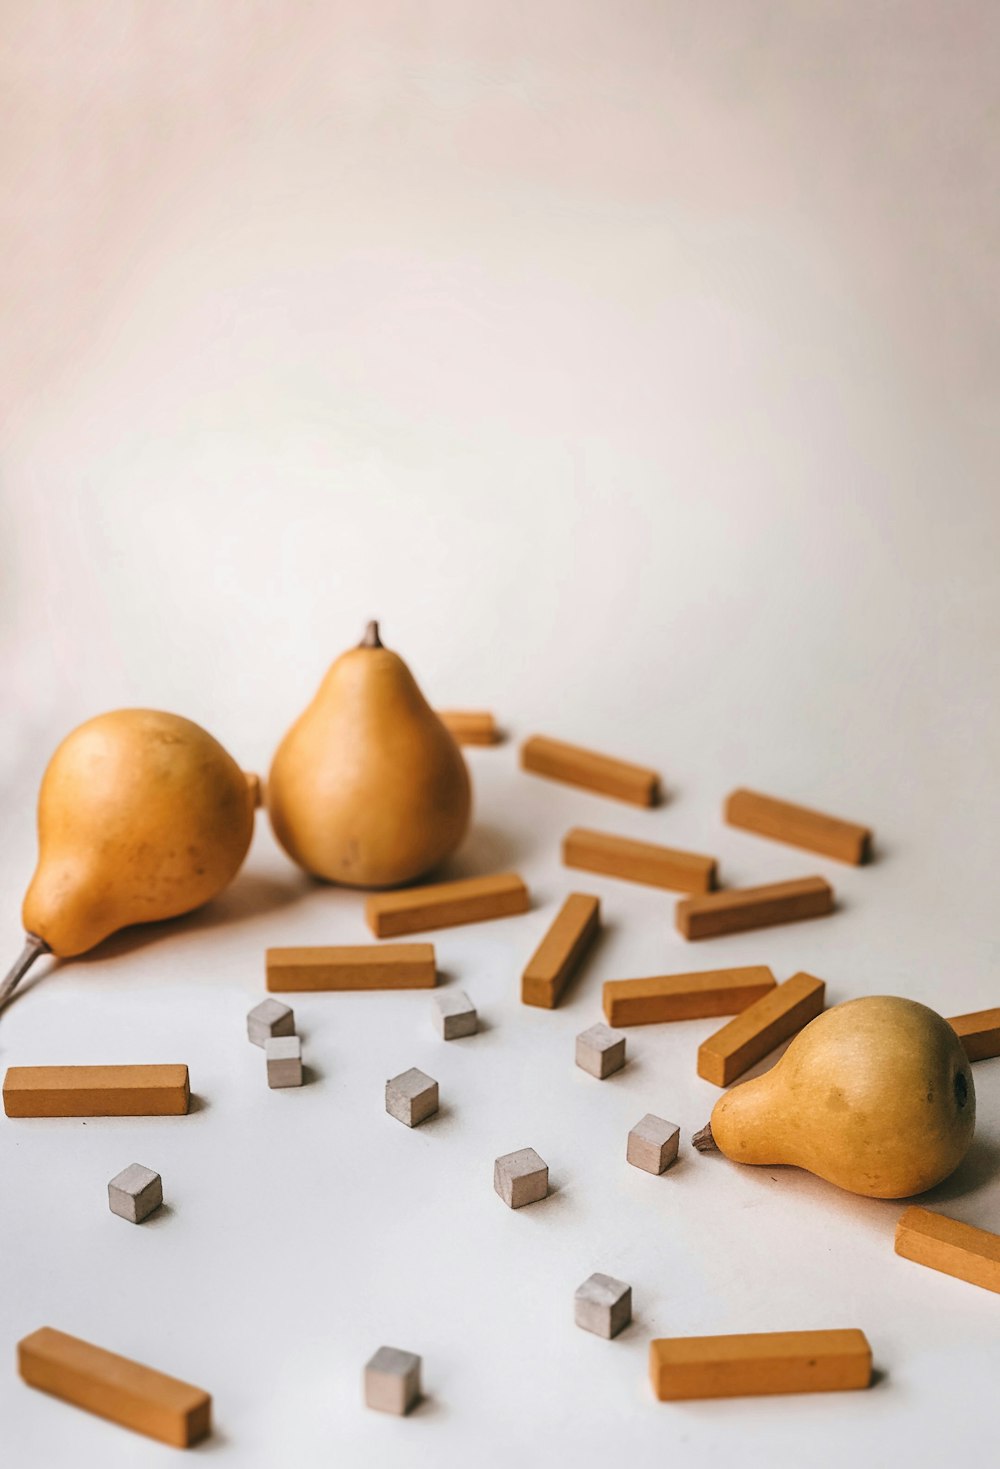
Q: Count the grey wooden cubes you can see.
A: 10